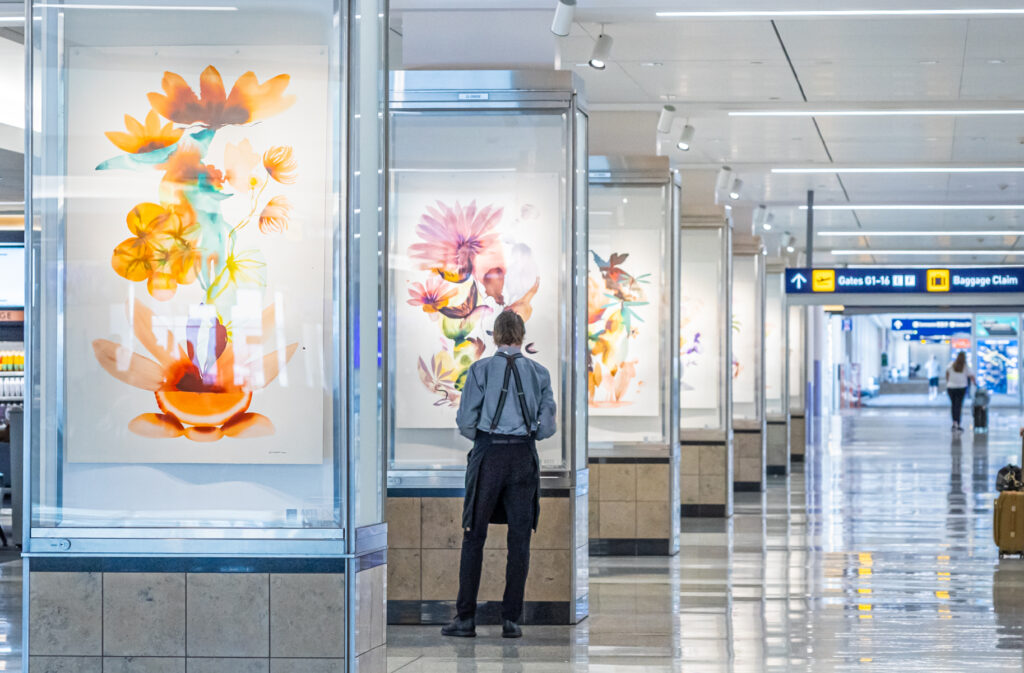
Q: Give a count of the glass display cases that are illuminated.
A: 7